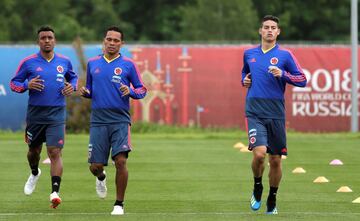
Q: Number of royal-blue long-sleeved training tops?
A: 3